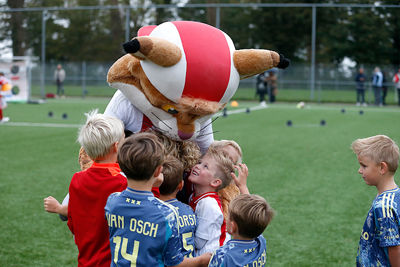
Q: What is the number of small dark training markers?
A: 8